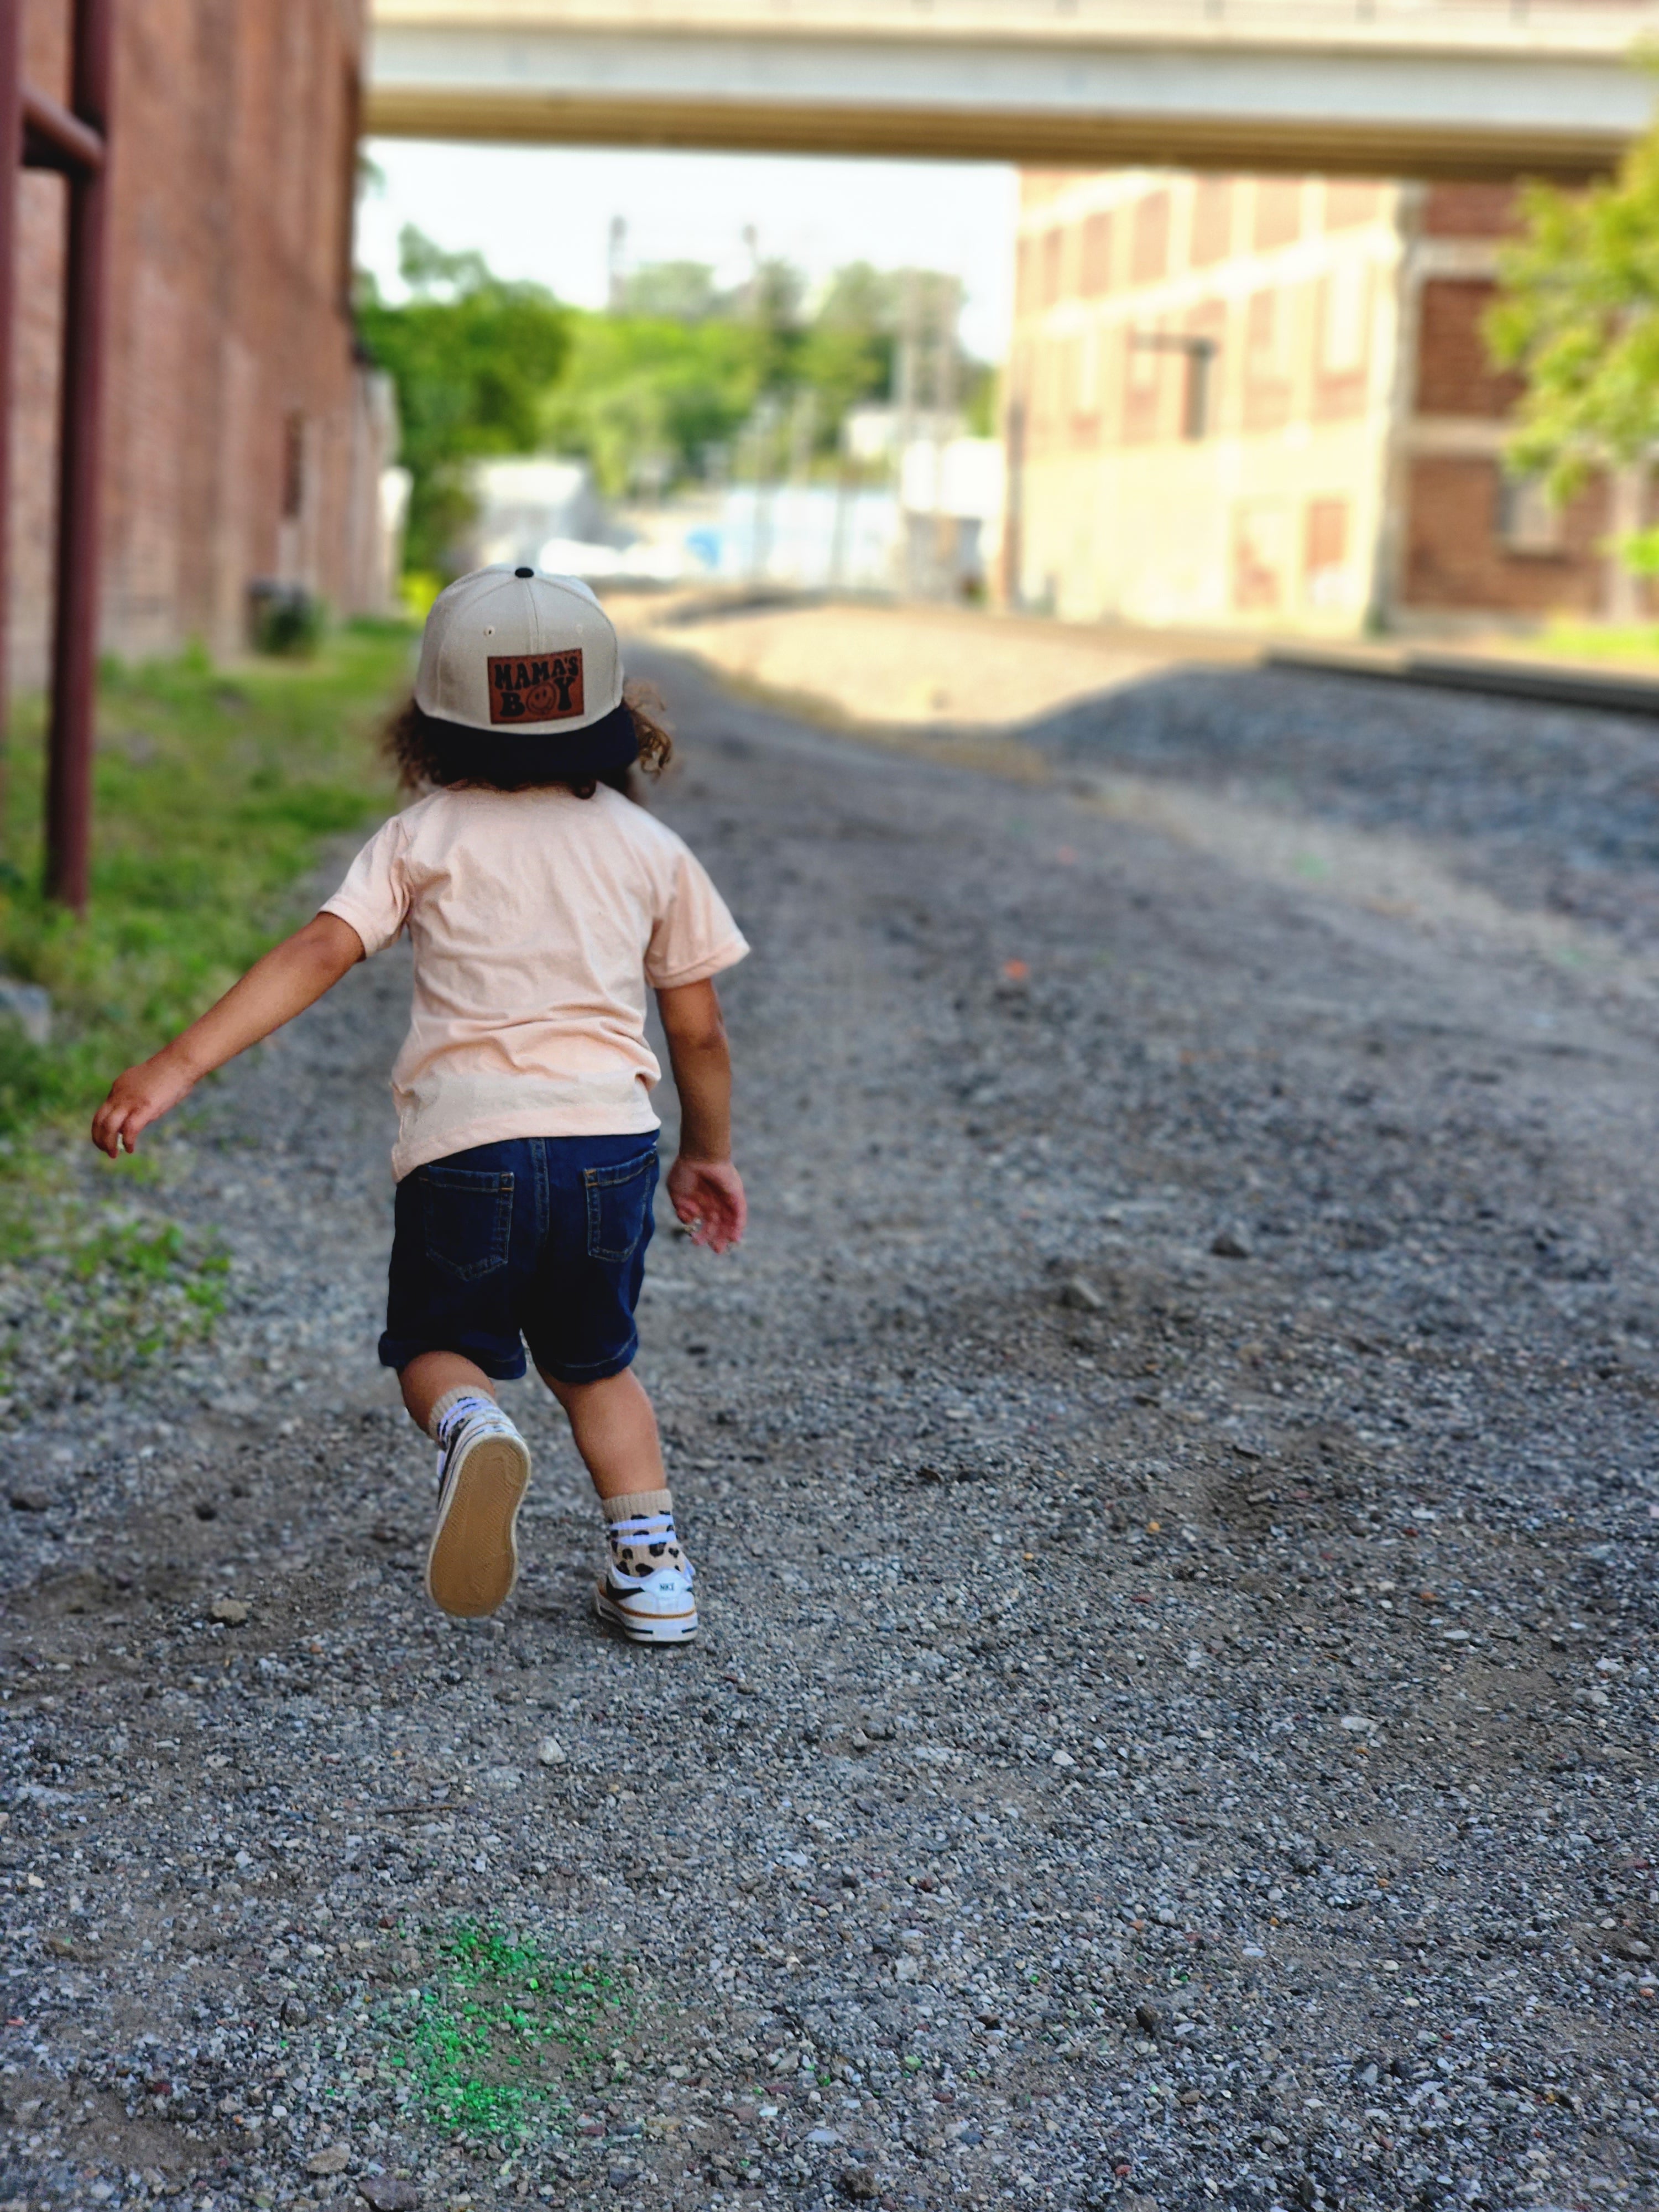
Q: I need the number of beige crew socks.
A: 2